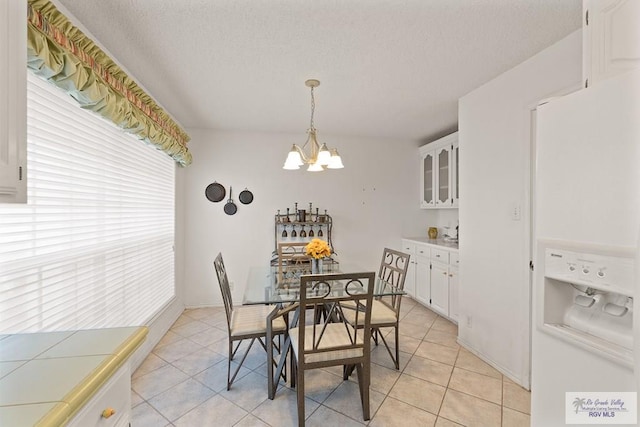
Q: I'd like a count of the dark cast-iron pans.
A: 3